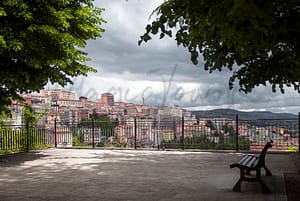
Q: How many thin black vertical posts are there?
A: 7